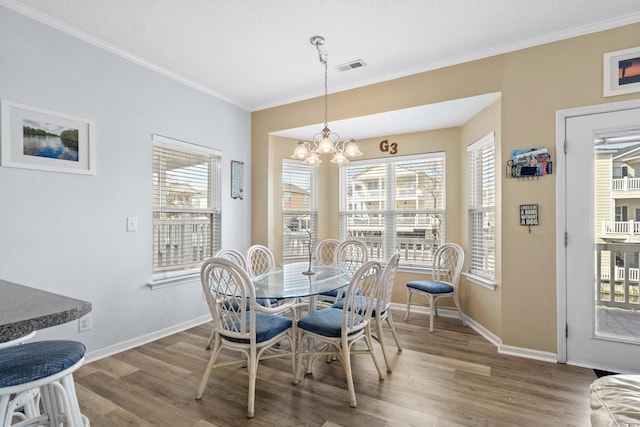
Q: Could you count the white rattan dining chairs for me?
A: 8